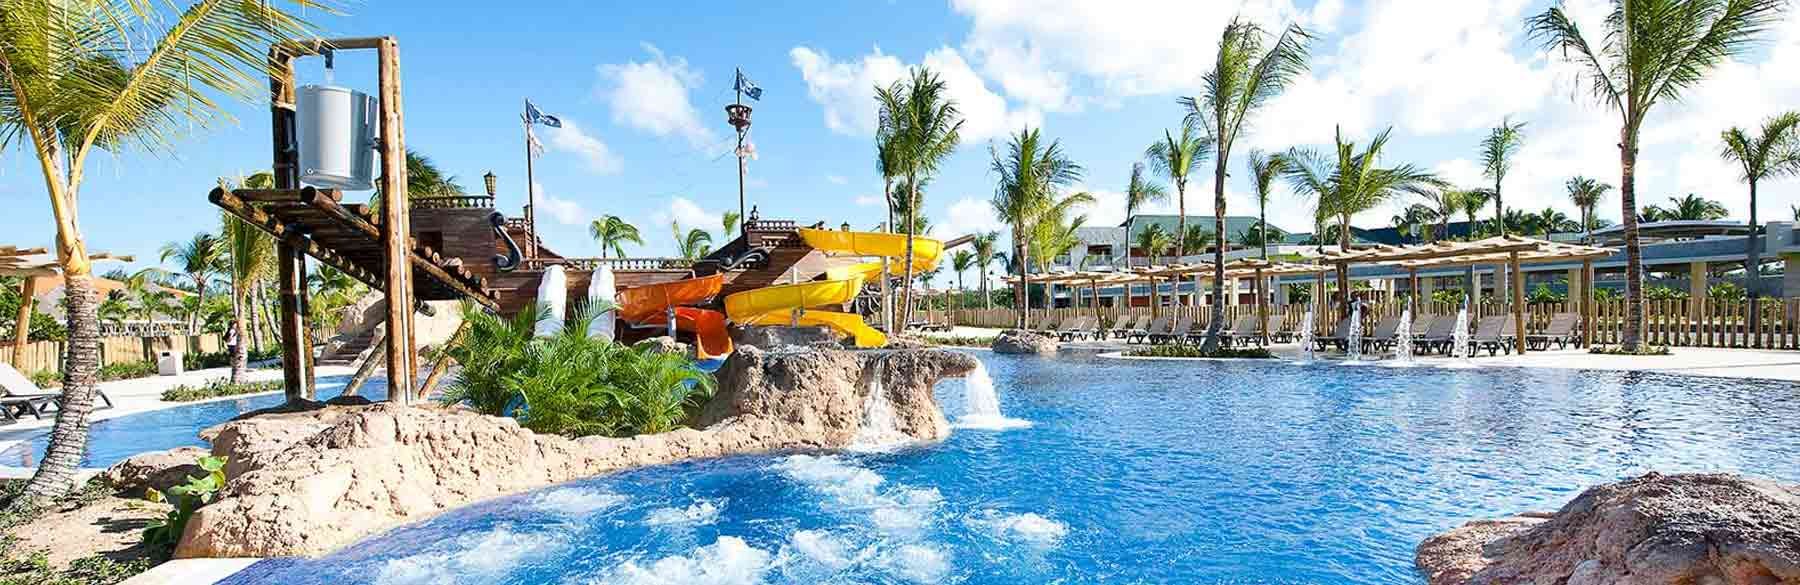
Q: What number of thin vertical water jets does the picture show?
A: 4